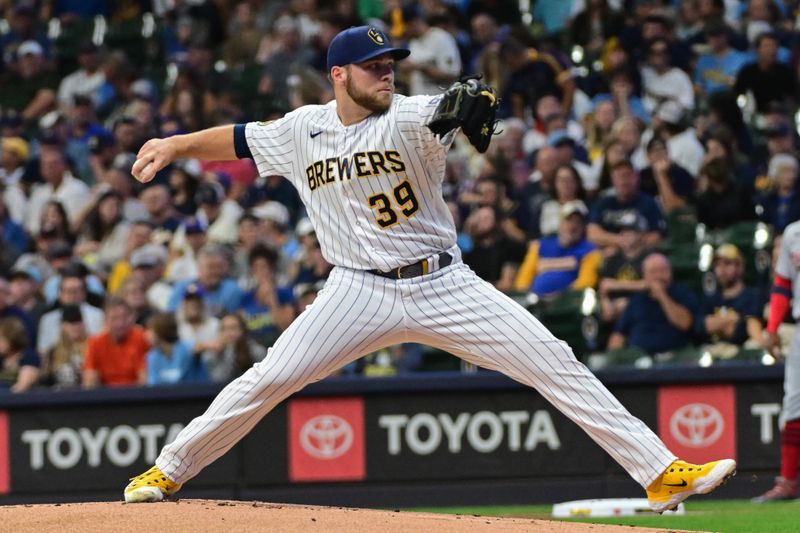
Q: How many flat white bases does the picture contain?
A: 1